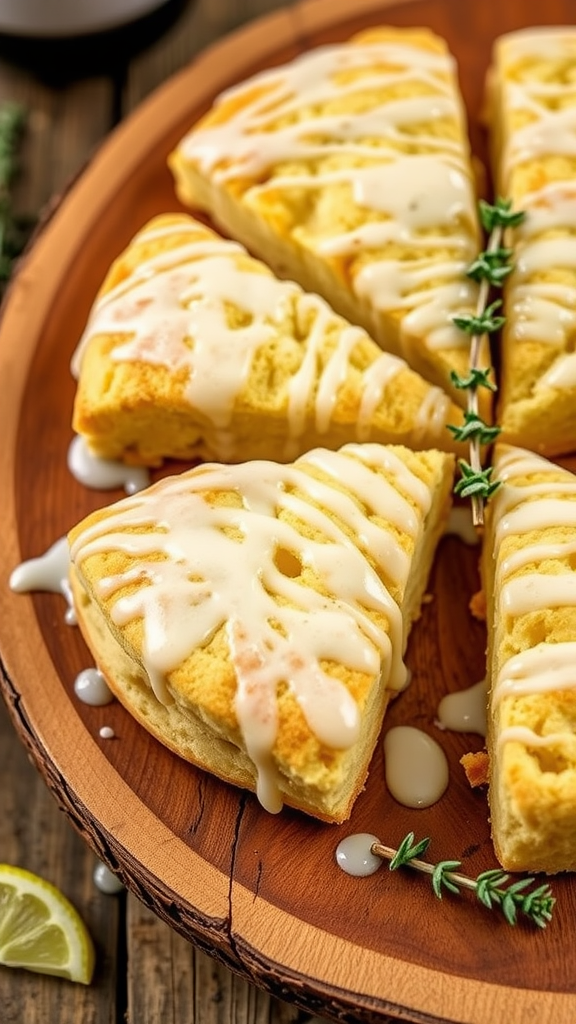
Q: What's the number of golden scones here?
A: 5